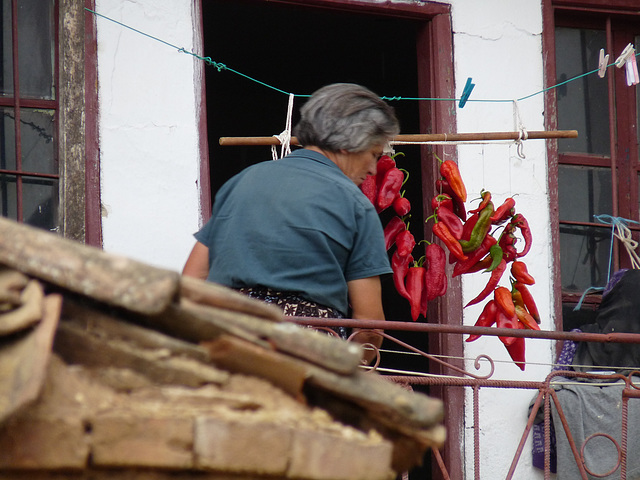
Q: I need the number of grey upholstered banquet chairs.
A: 0